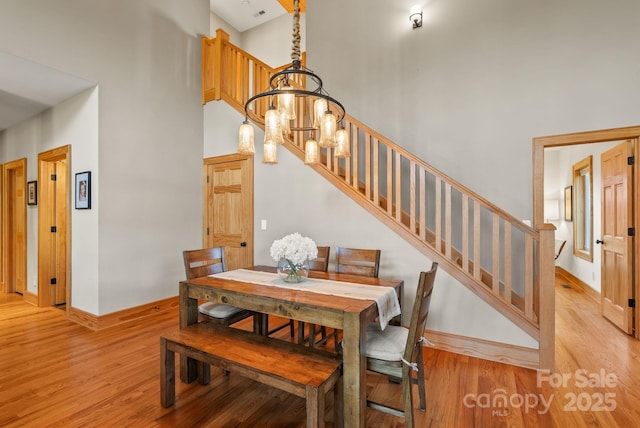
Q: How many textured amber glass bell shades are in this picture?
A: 9